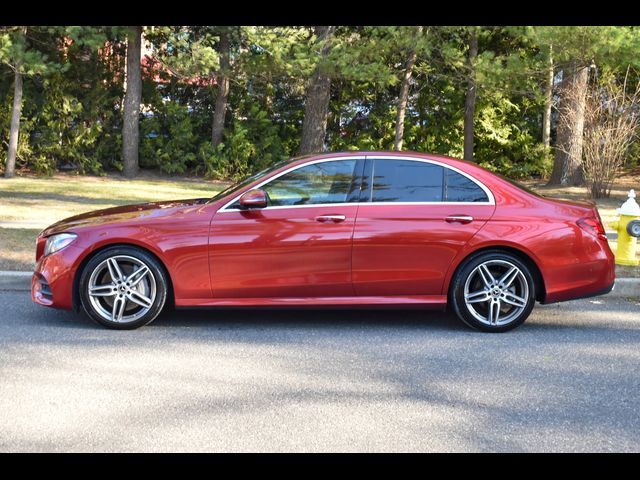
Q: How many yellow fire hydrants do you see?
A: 1